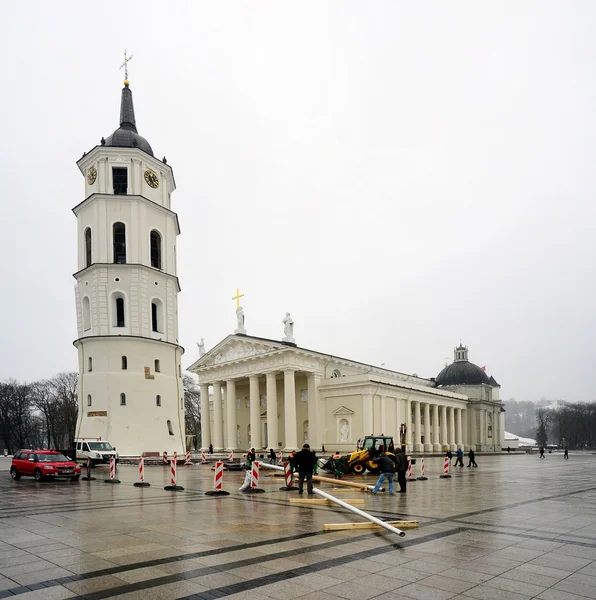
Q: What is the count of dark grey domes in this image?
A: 2